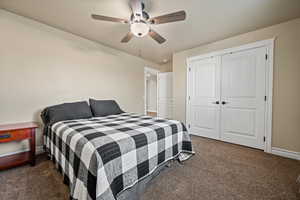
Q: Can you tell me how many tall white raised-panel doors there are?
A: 3